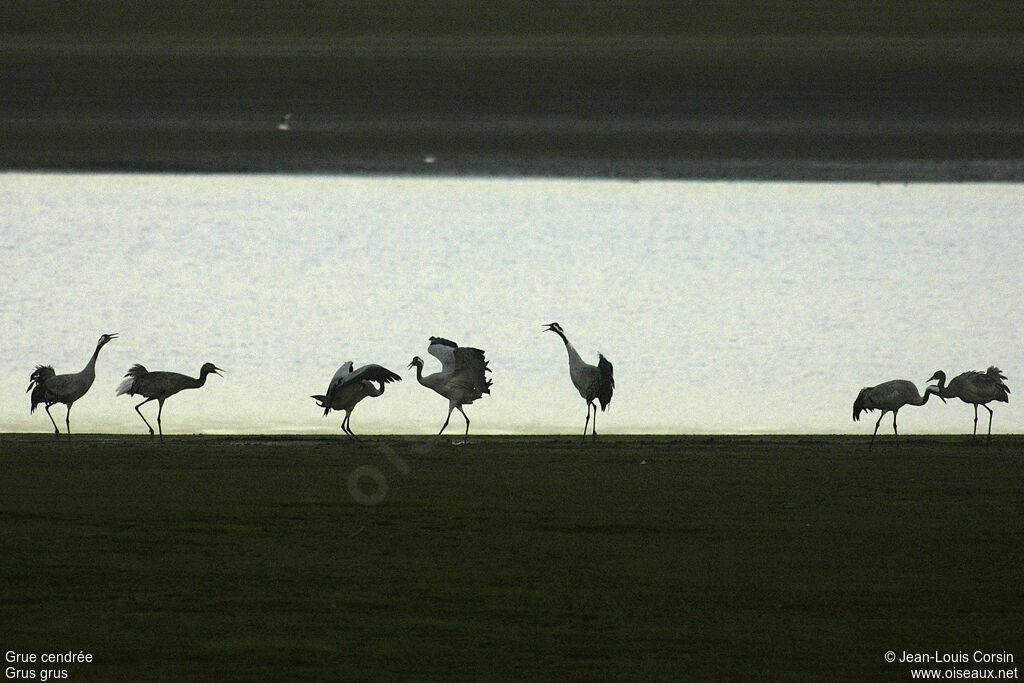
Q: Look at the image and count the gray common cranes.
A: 7